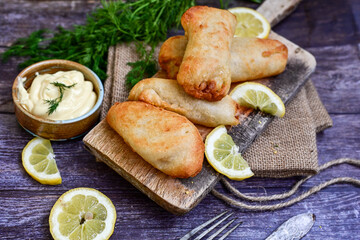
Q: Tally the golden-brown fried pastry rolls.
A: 4